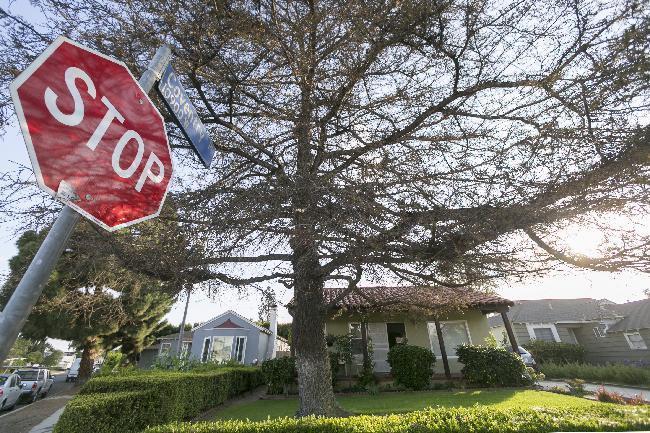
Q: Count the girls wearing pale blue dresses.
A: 0